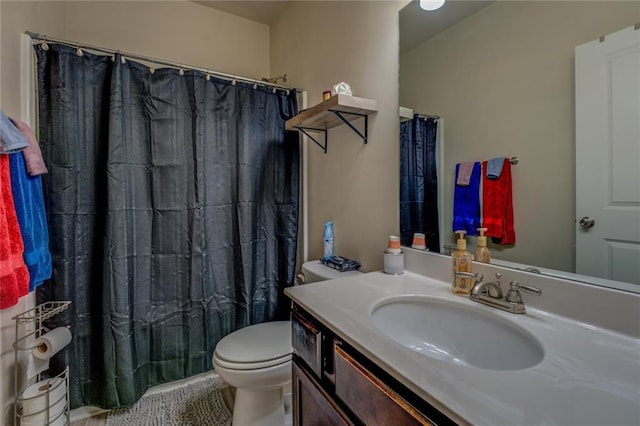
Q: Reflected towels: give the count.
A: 4